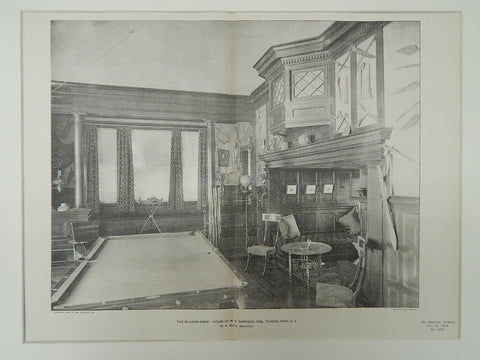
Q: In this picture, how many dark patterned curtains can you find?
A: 4